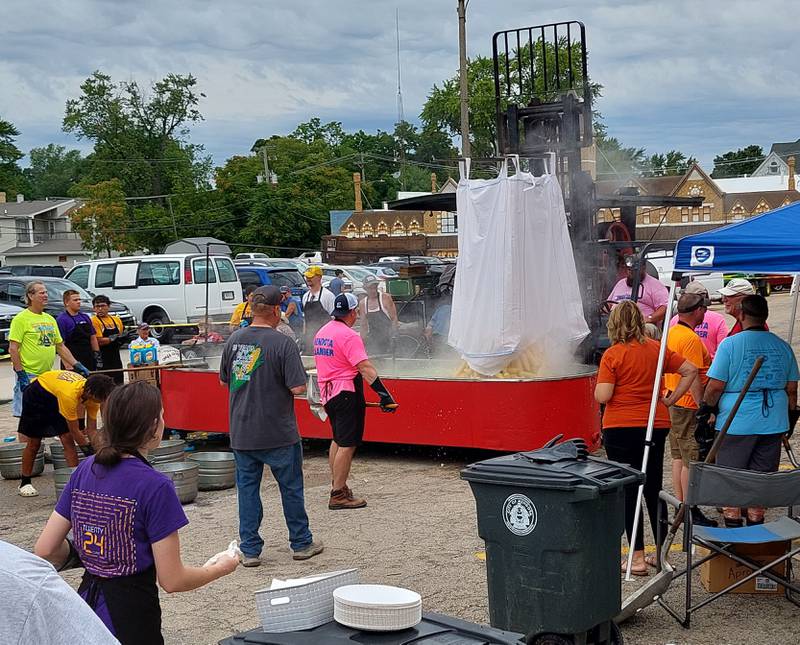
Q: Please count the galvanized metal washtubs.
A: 6